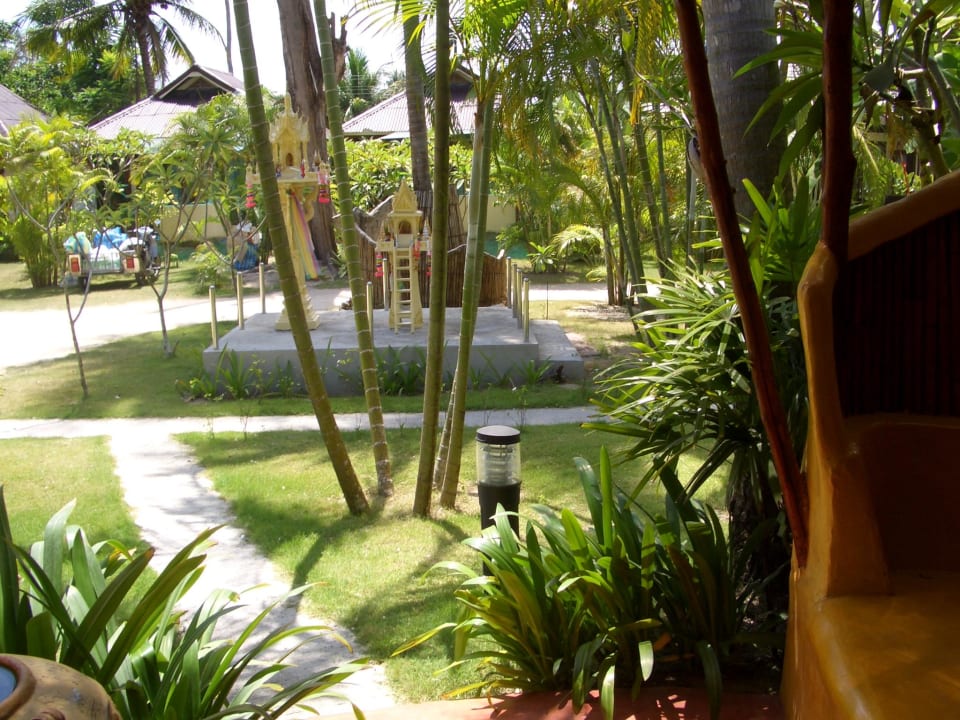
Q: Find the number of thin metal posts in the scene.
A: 9